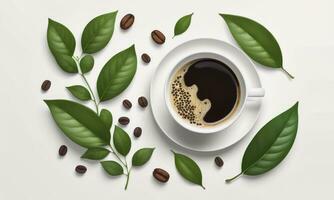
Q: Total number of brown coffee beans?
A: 12